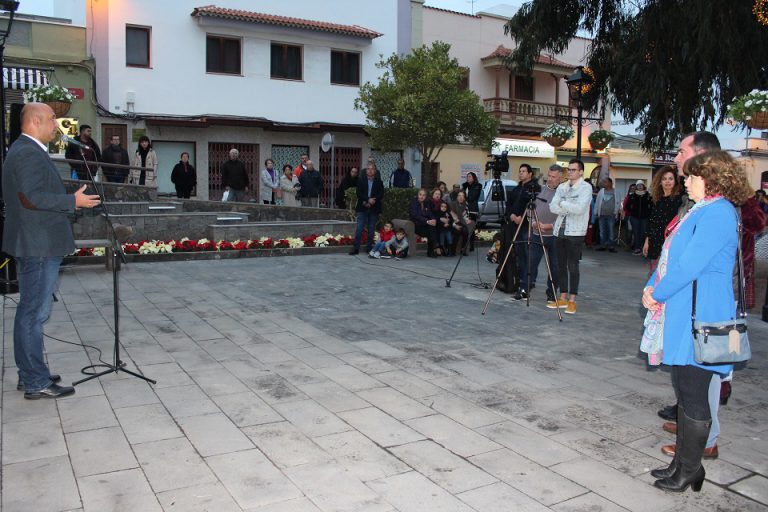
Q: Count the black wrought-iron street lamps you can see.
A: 2